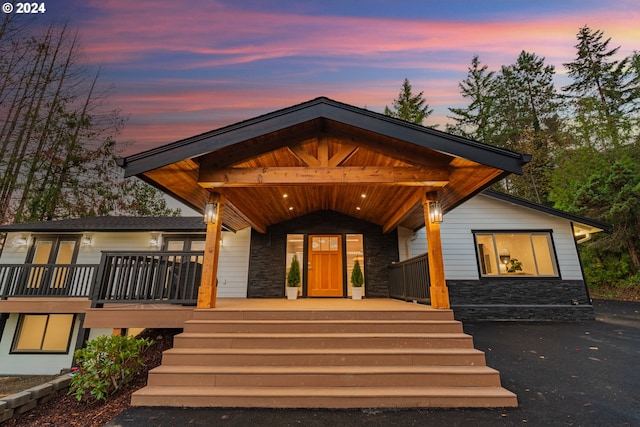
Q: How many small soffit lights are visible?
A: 4